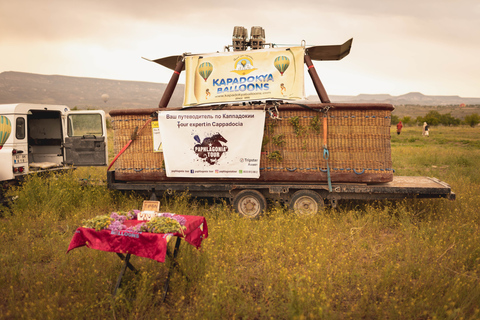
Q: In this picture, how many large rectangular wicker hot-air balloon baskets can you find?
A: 1